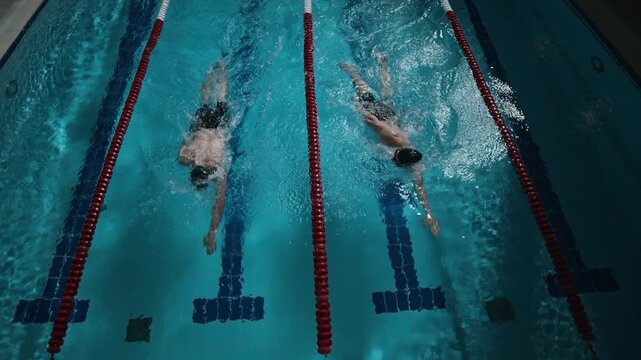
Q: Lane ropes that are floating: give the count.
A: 3